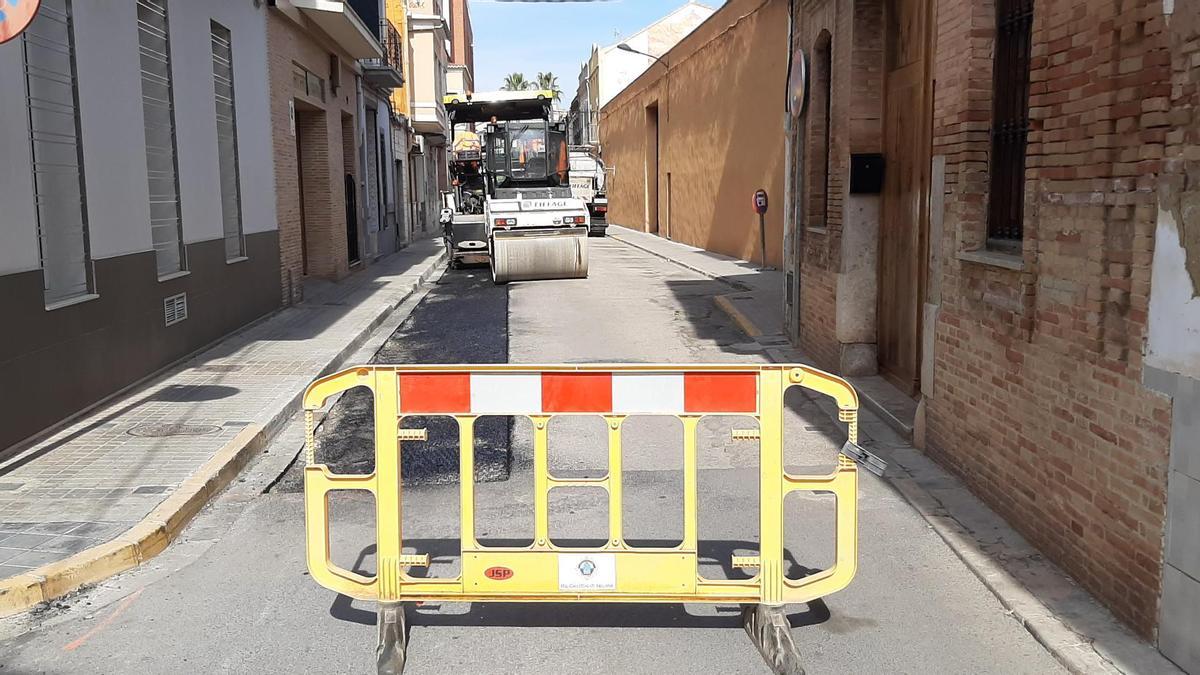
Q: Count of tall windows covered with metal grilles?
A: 4